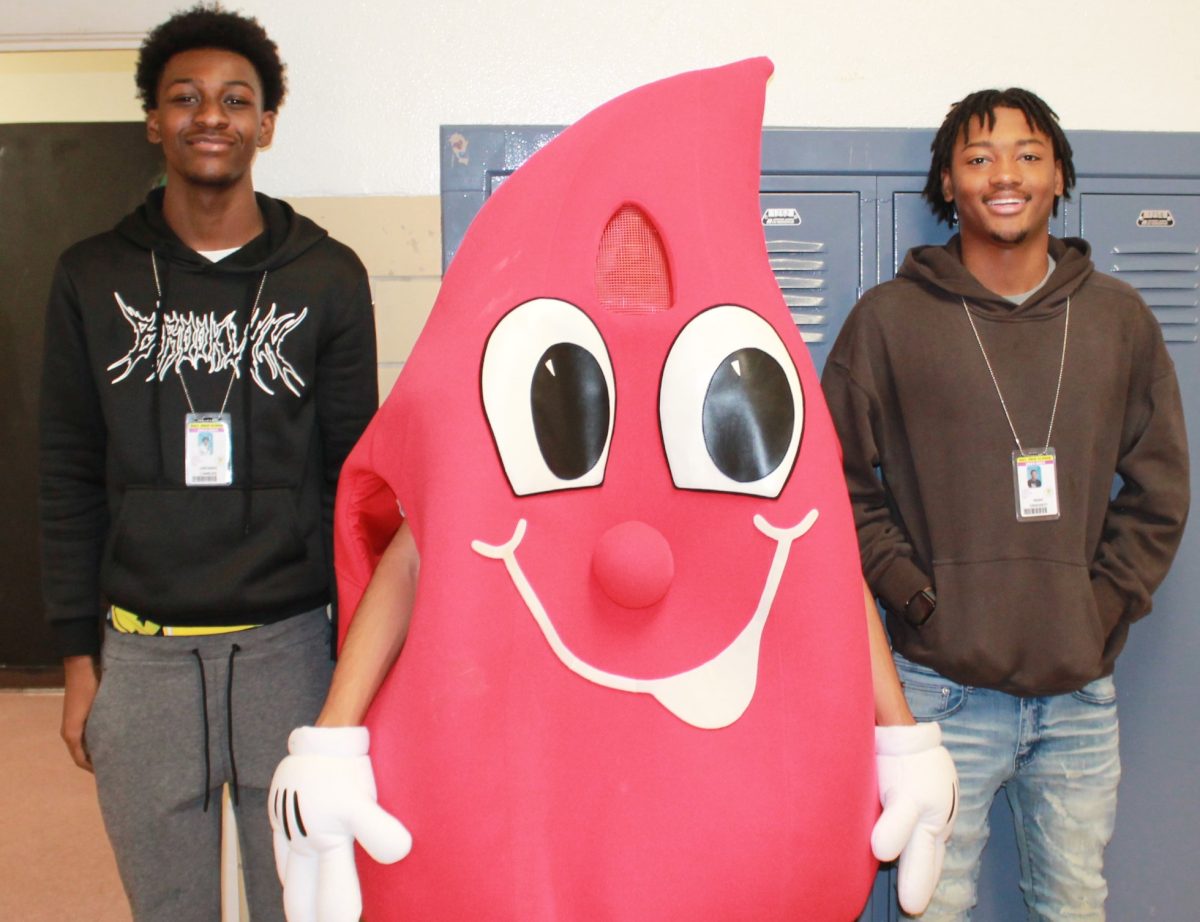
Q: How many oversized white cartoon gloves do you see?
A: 2